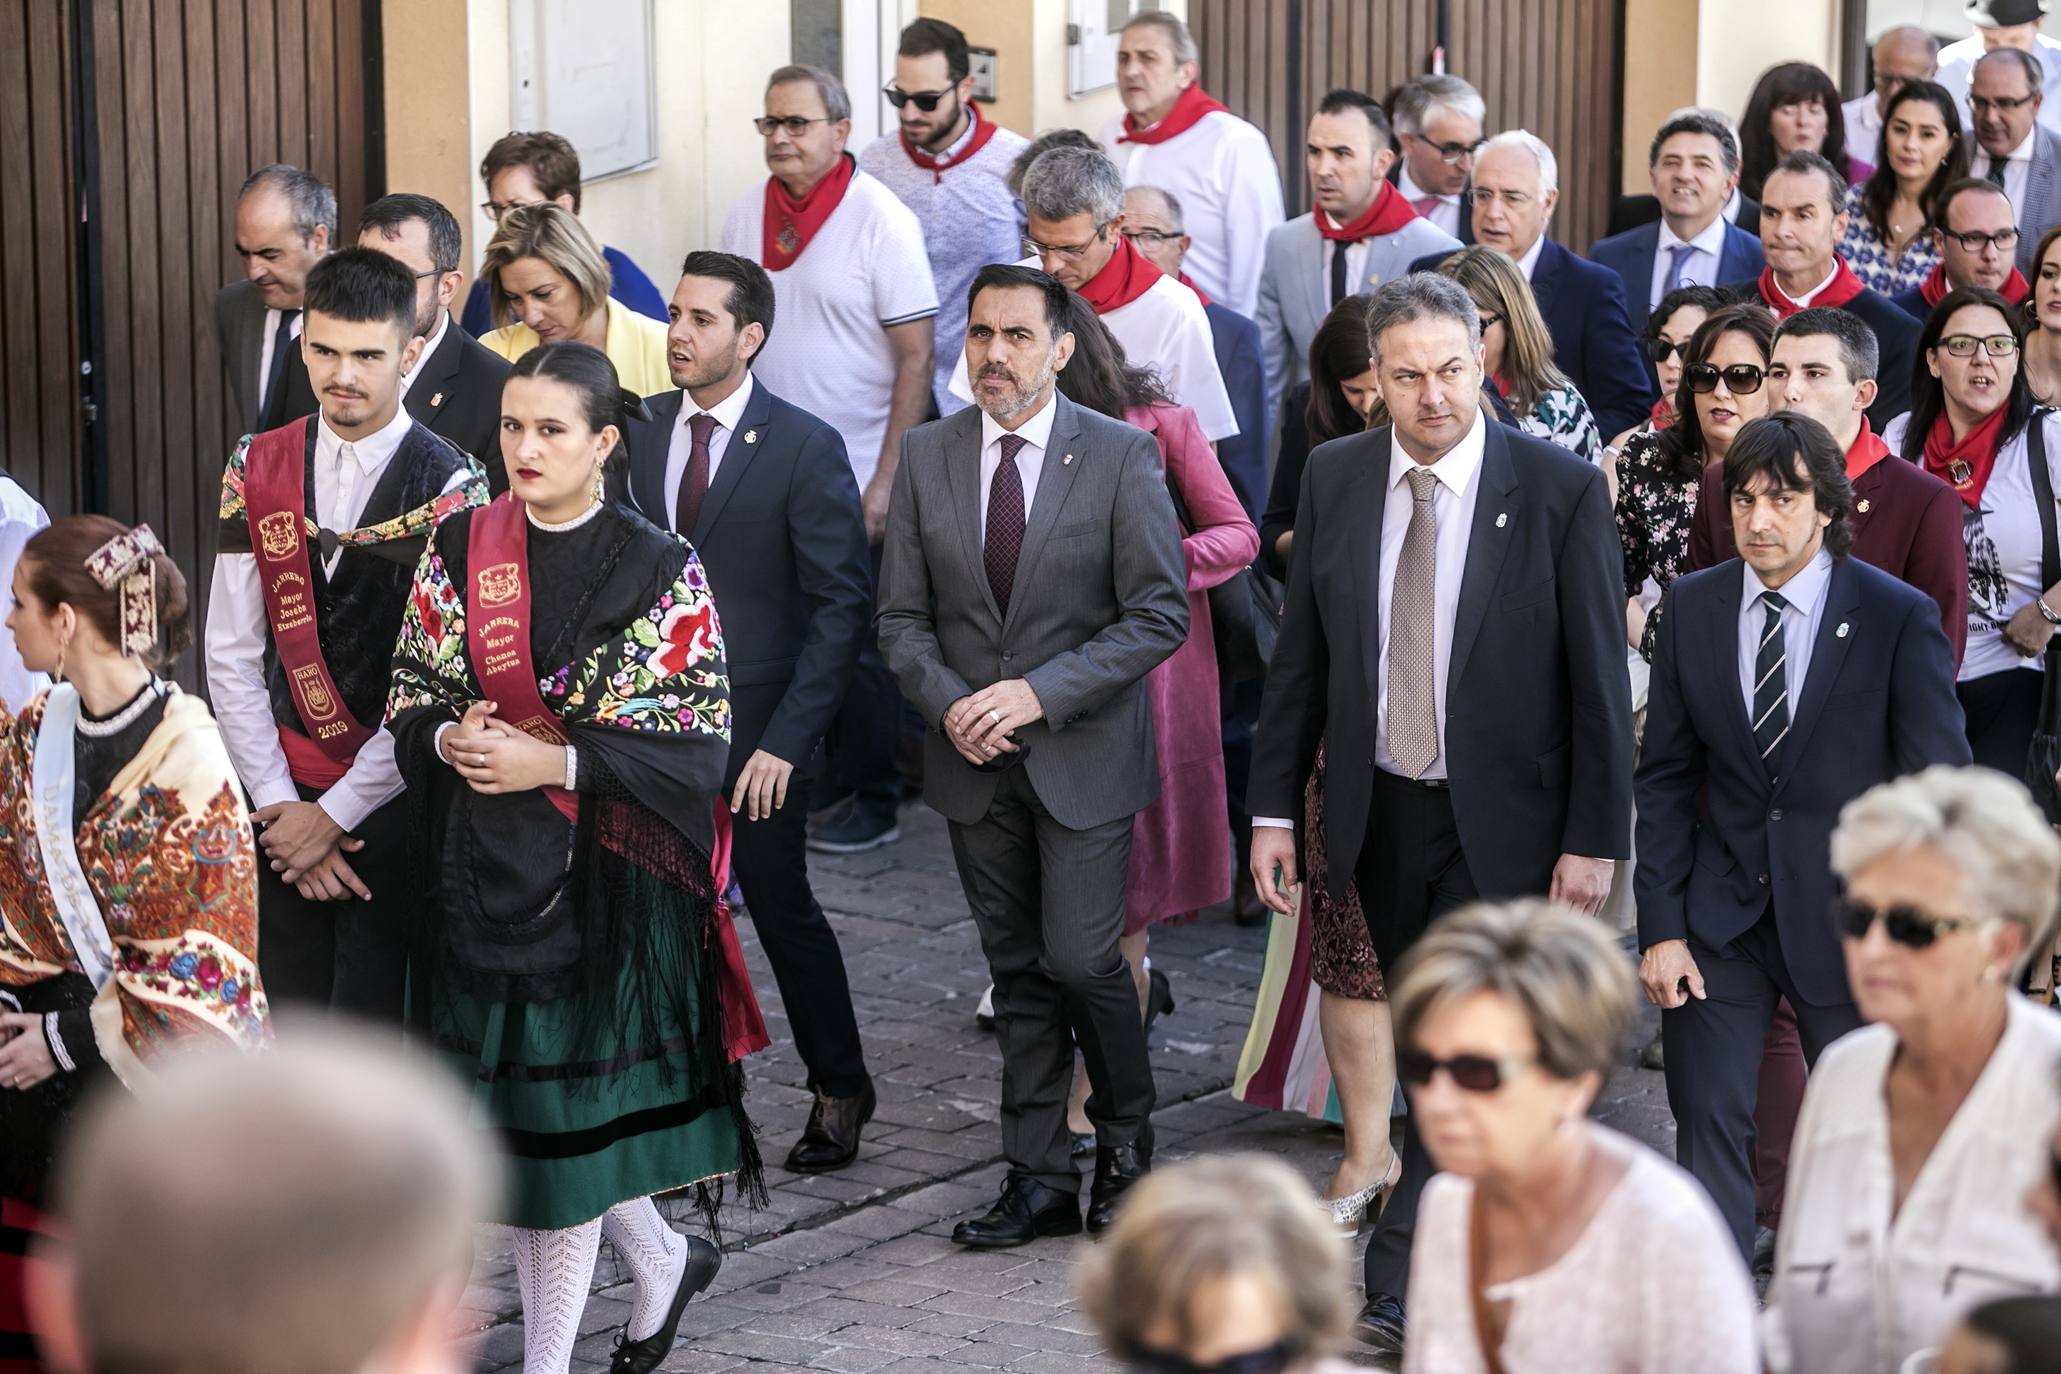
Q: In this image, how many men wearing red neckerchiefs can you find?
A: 9